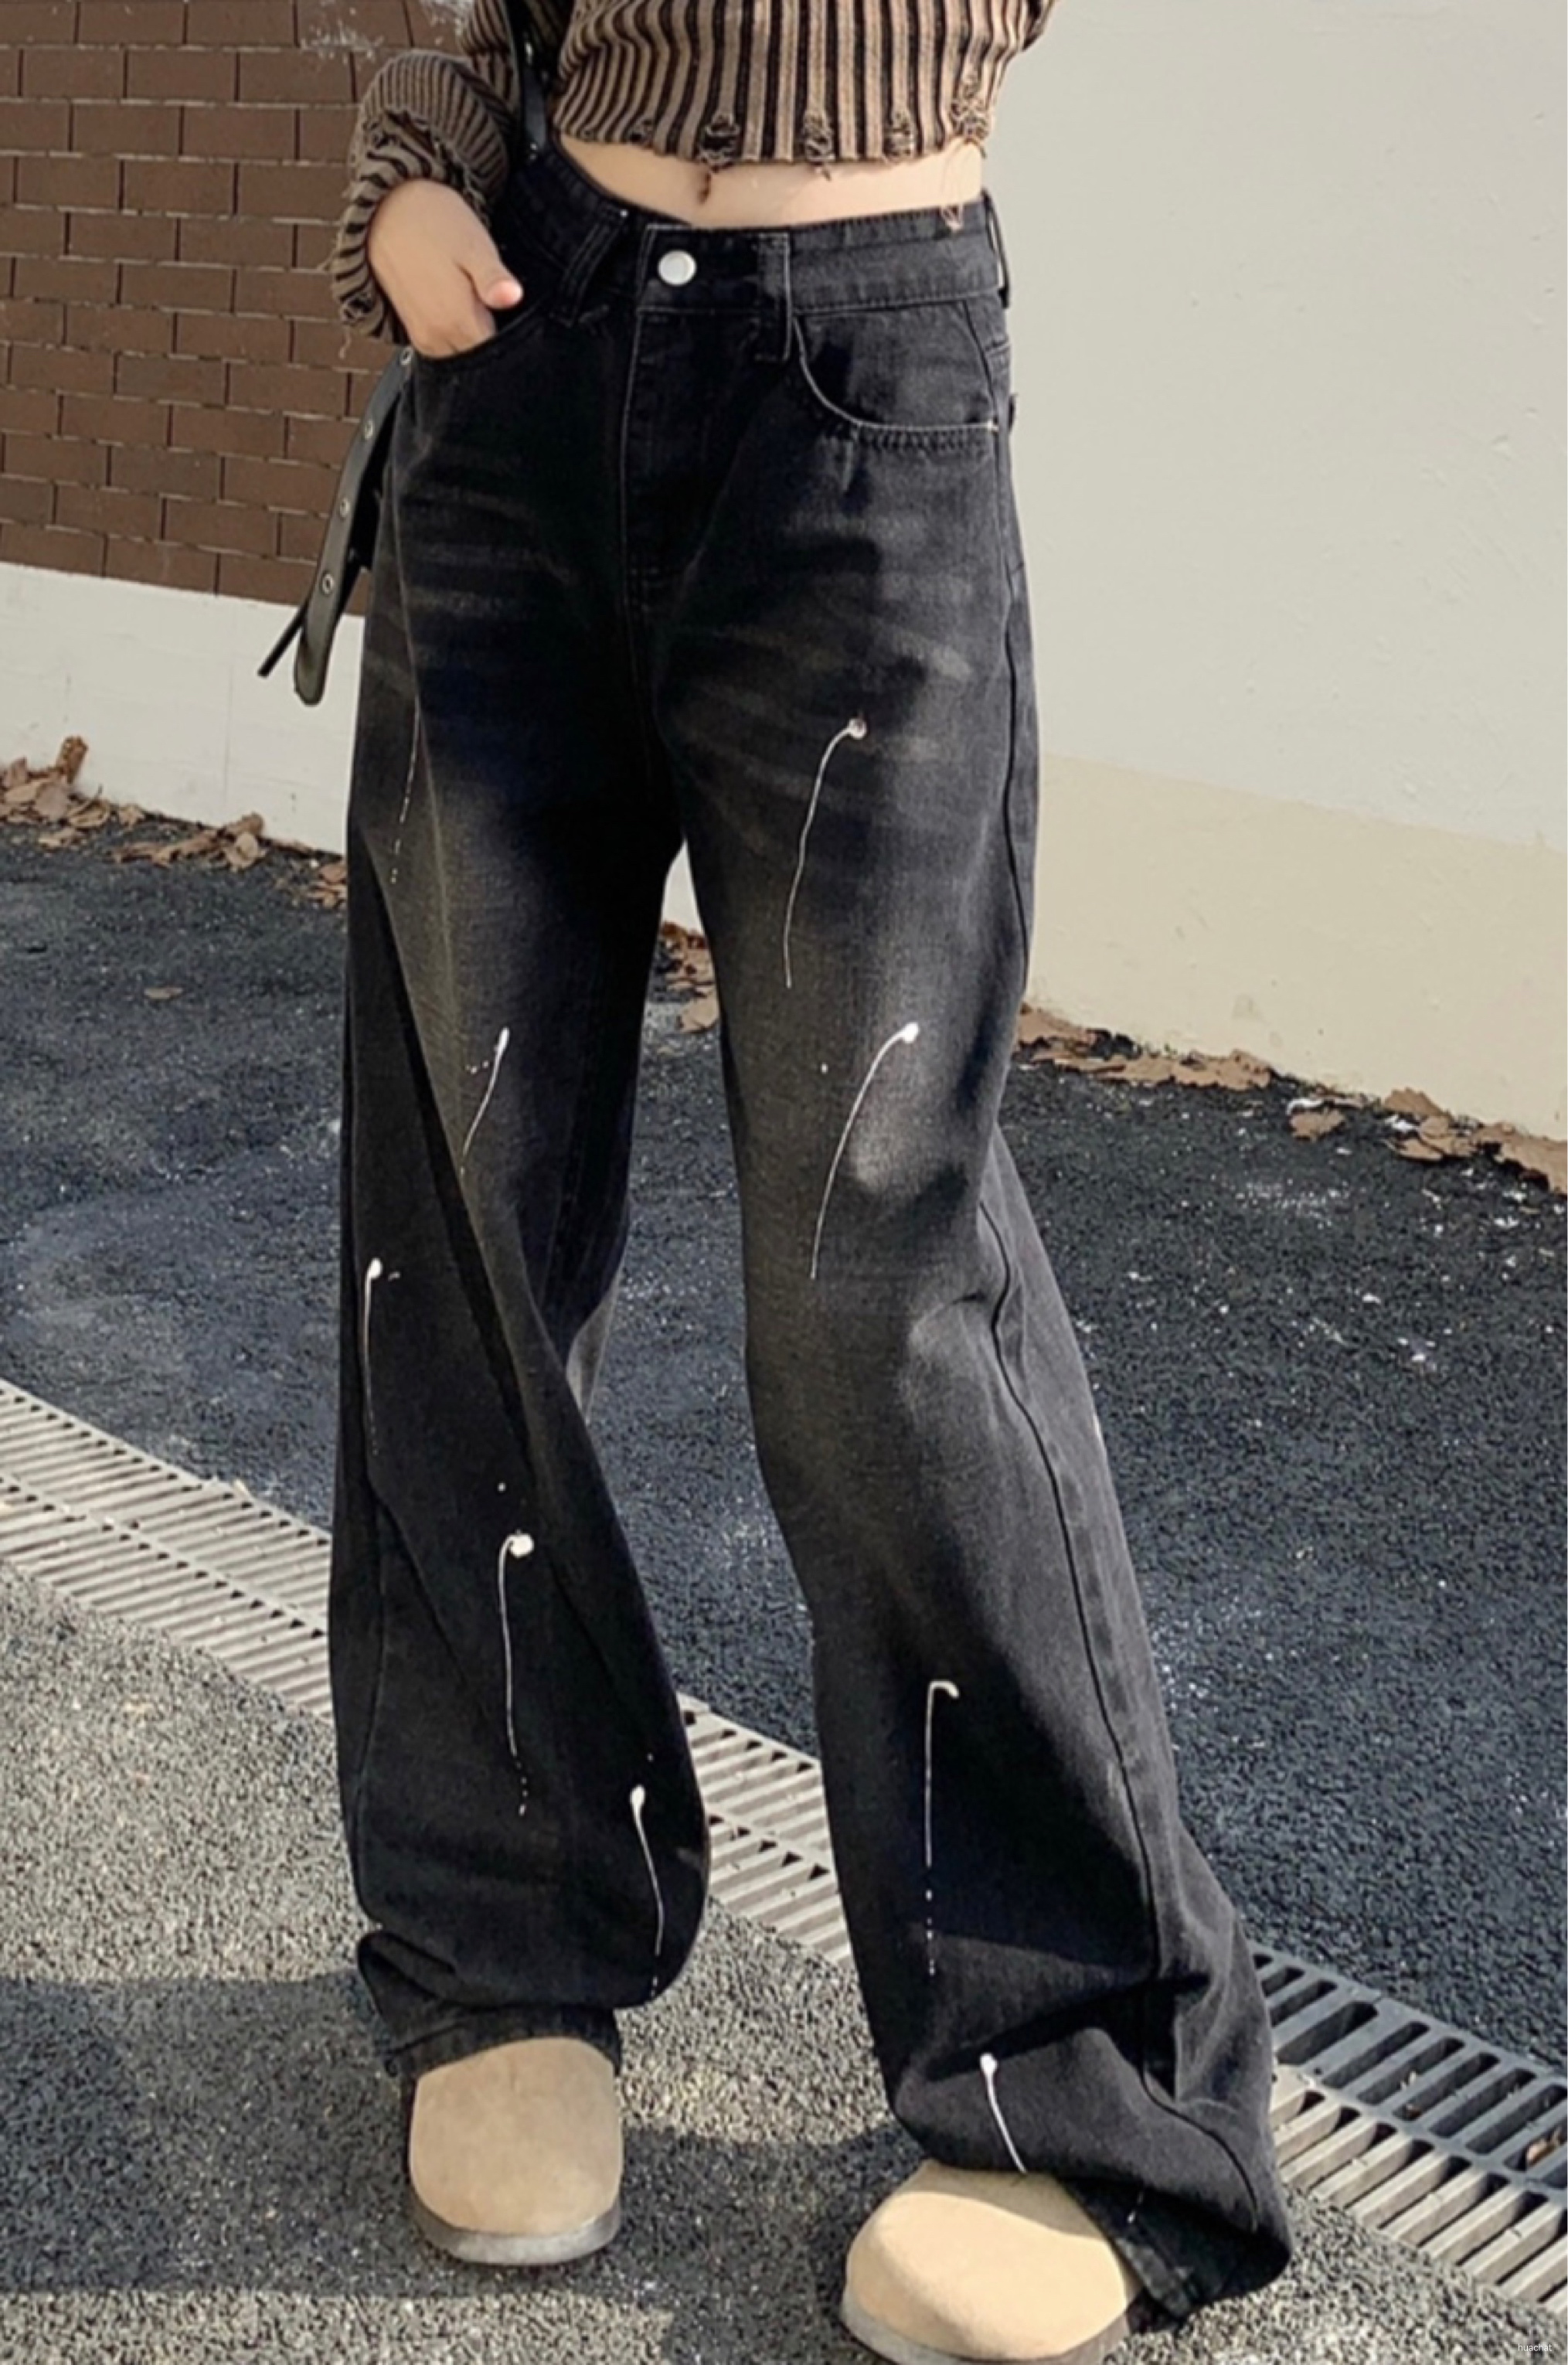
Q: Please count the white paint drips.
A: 9